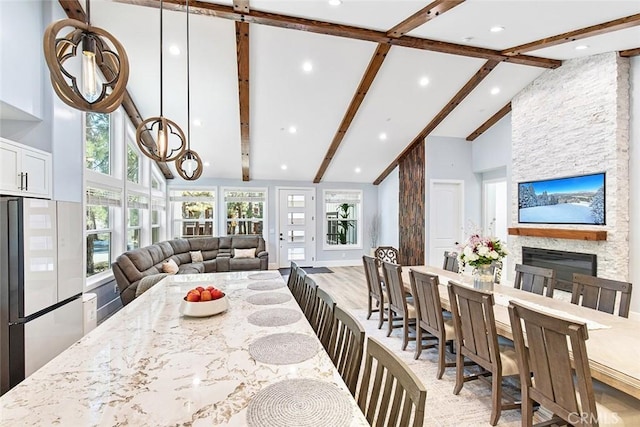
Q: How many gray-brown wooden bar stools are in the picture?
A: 6